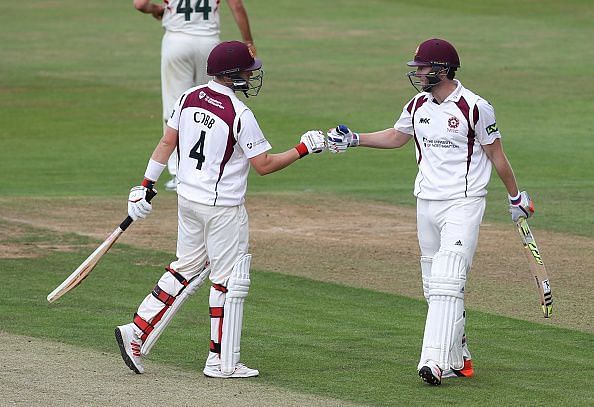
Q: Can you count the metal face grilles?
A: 2